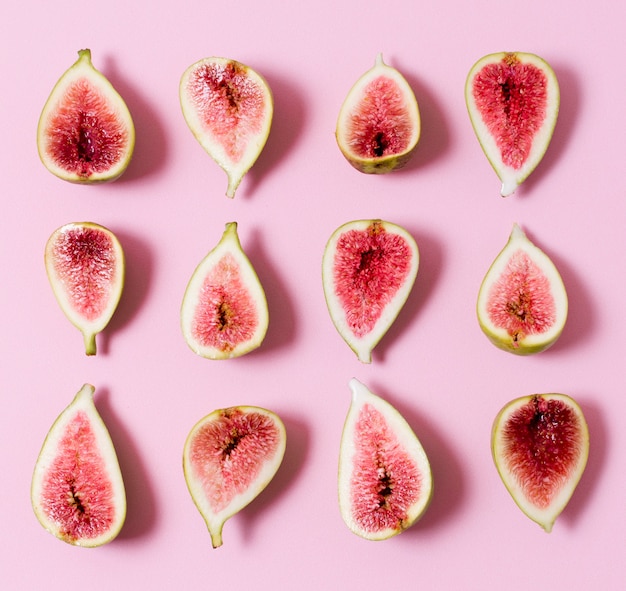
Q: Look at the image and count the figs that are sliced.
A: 12